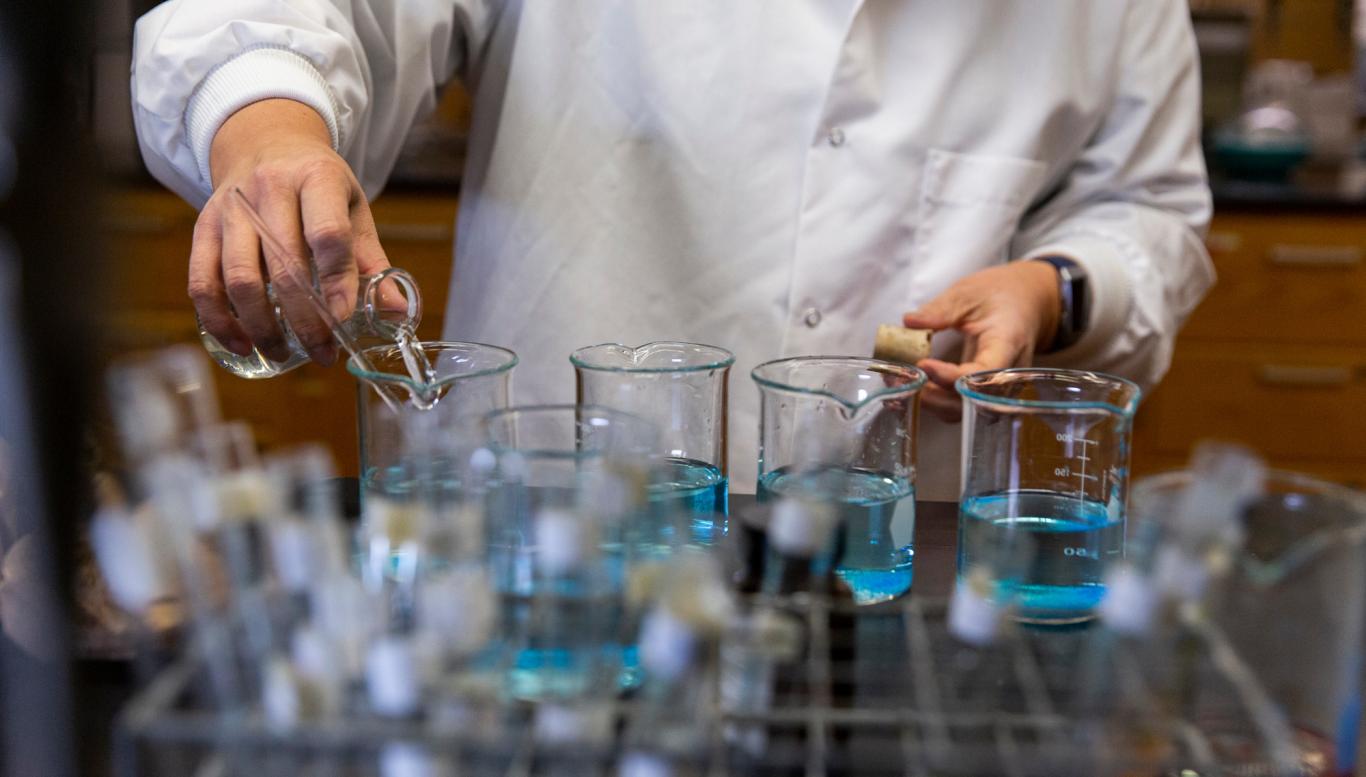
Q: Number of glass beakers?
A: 6